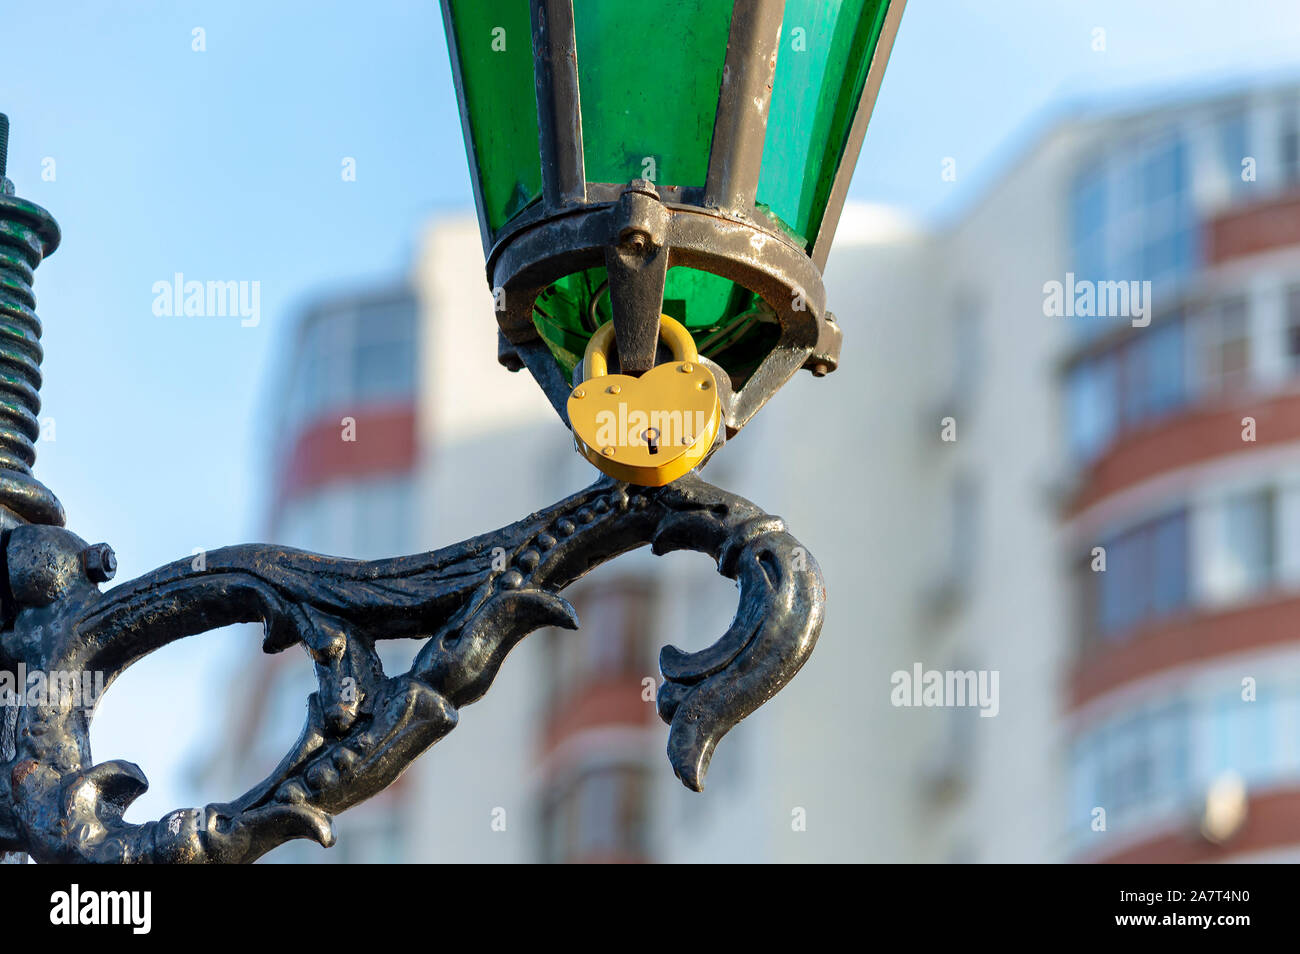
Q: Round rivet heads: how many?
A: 5